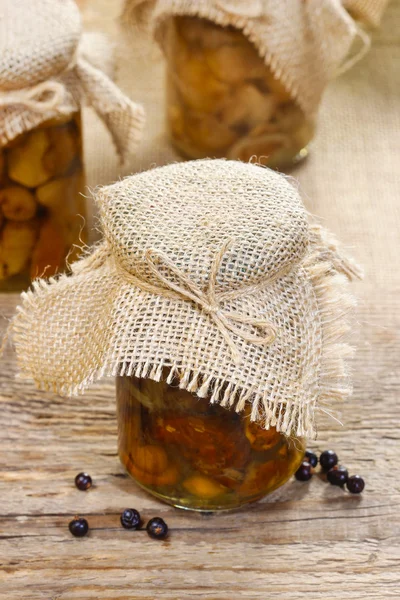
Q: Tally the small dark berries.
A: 9